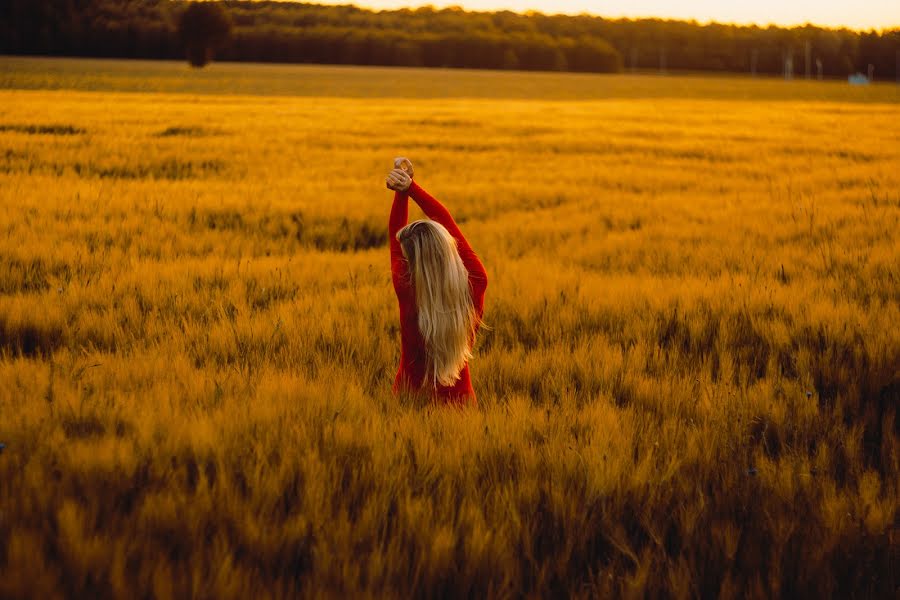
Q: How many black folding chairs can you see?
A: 0